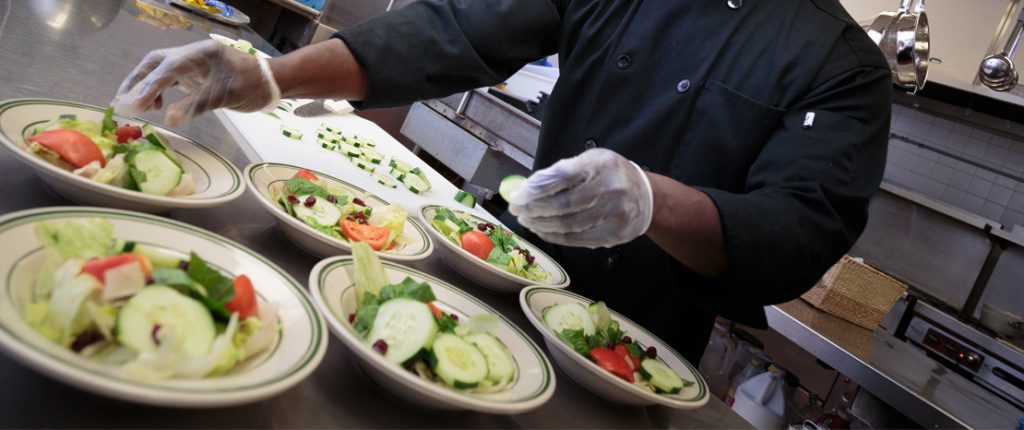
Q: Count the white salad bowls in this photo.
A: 6